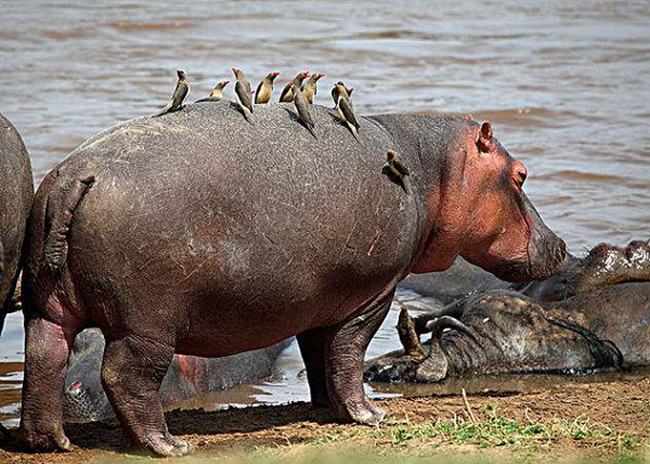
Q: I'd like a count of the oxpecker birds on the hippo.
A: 10